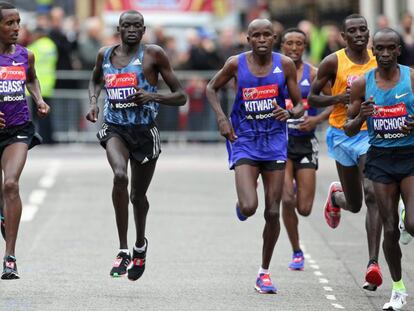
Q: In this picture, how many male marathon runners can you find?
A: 6